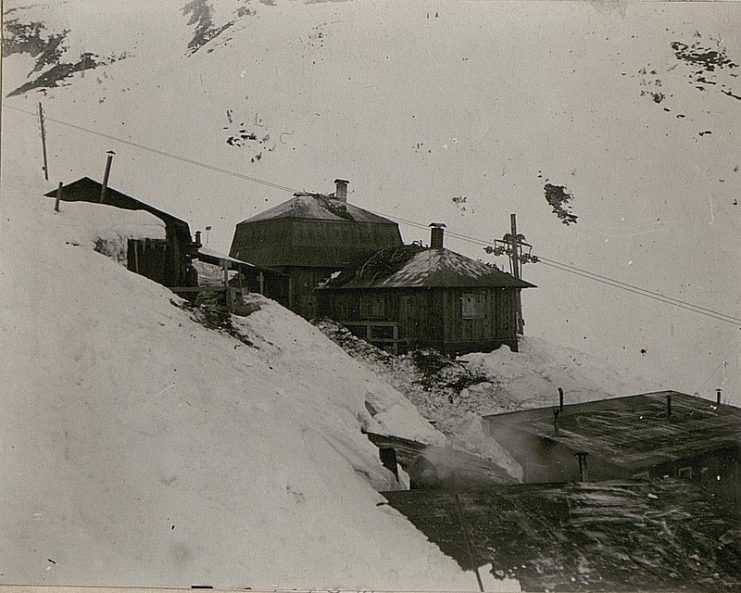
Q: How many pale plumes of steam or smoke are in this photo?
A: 1